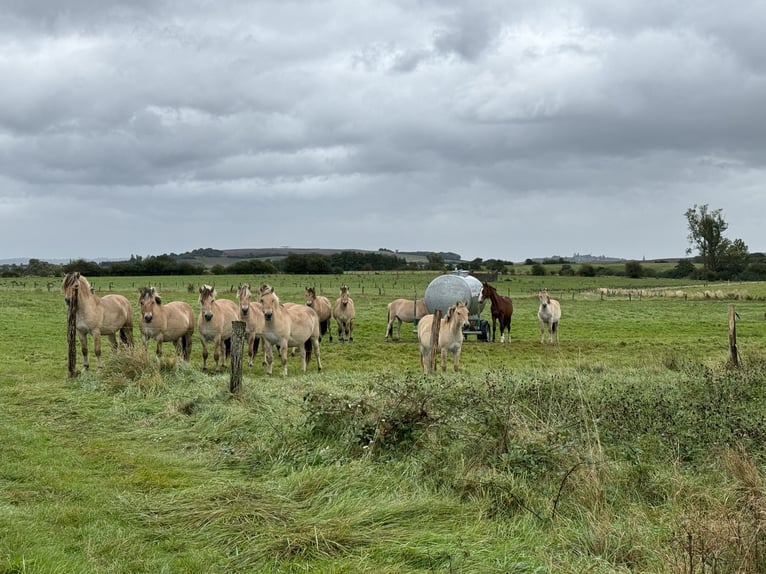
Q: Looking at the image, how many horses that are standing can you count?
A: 11